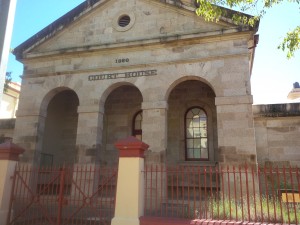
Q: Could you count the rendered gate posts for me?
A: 2